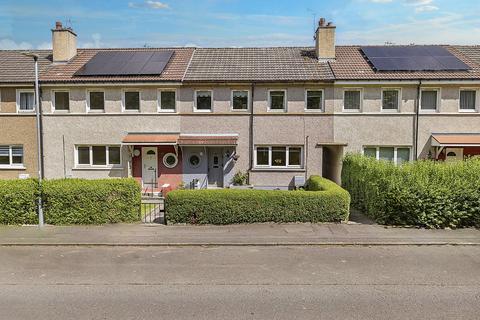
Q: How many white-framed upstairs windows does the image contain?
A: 13